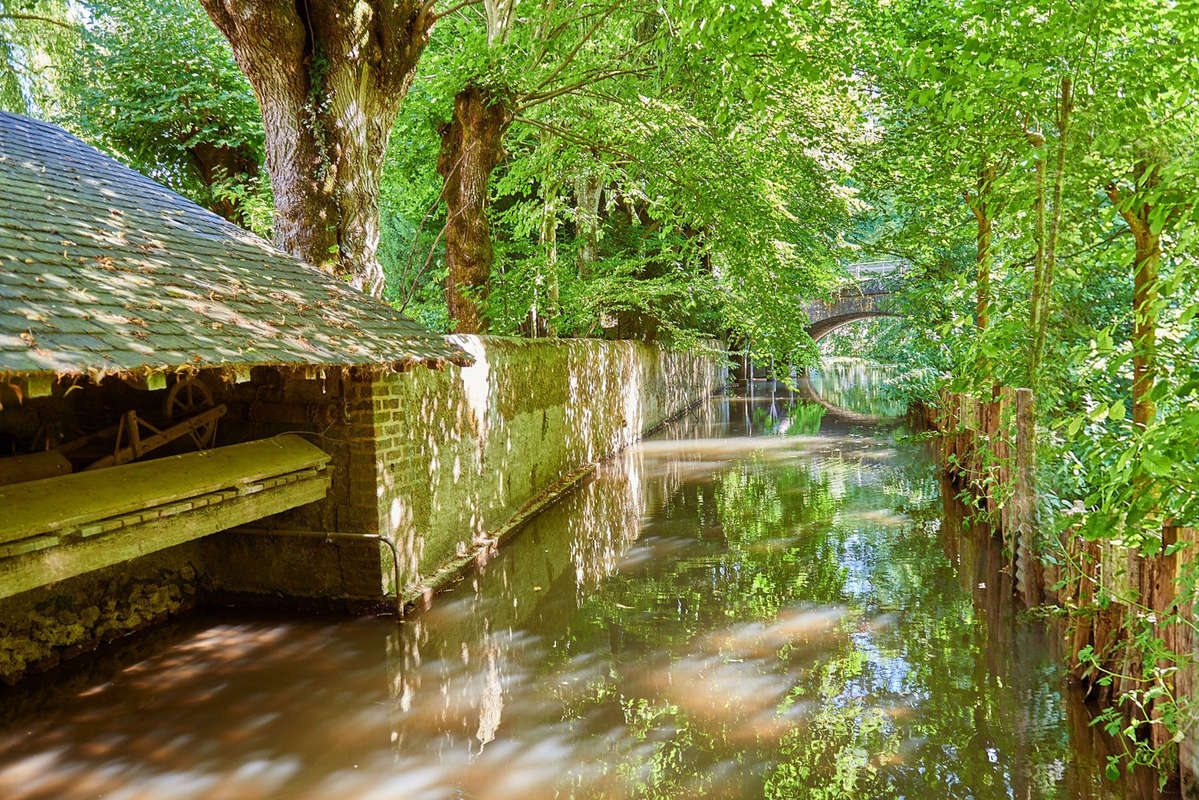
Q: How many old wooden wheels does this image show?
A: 1